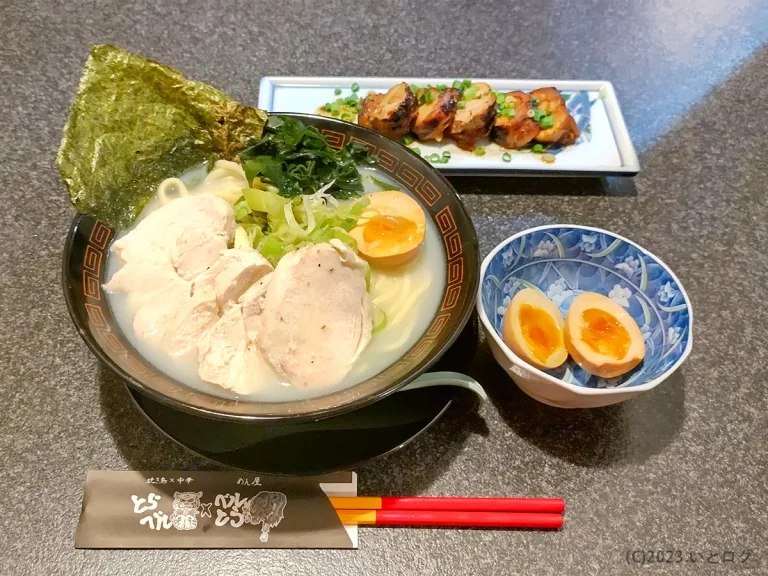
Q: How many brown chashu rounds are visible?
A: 5